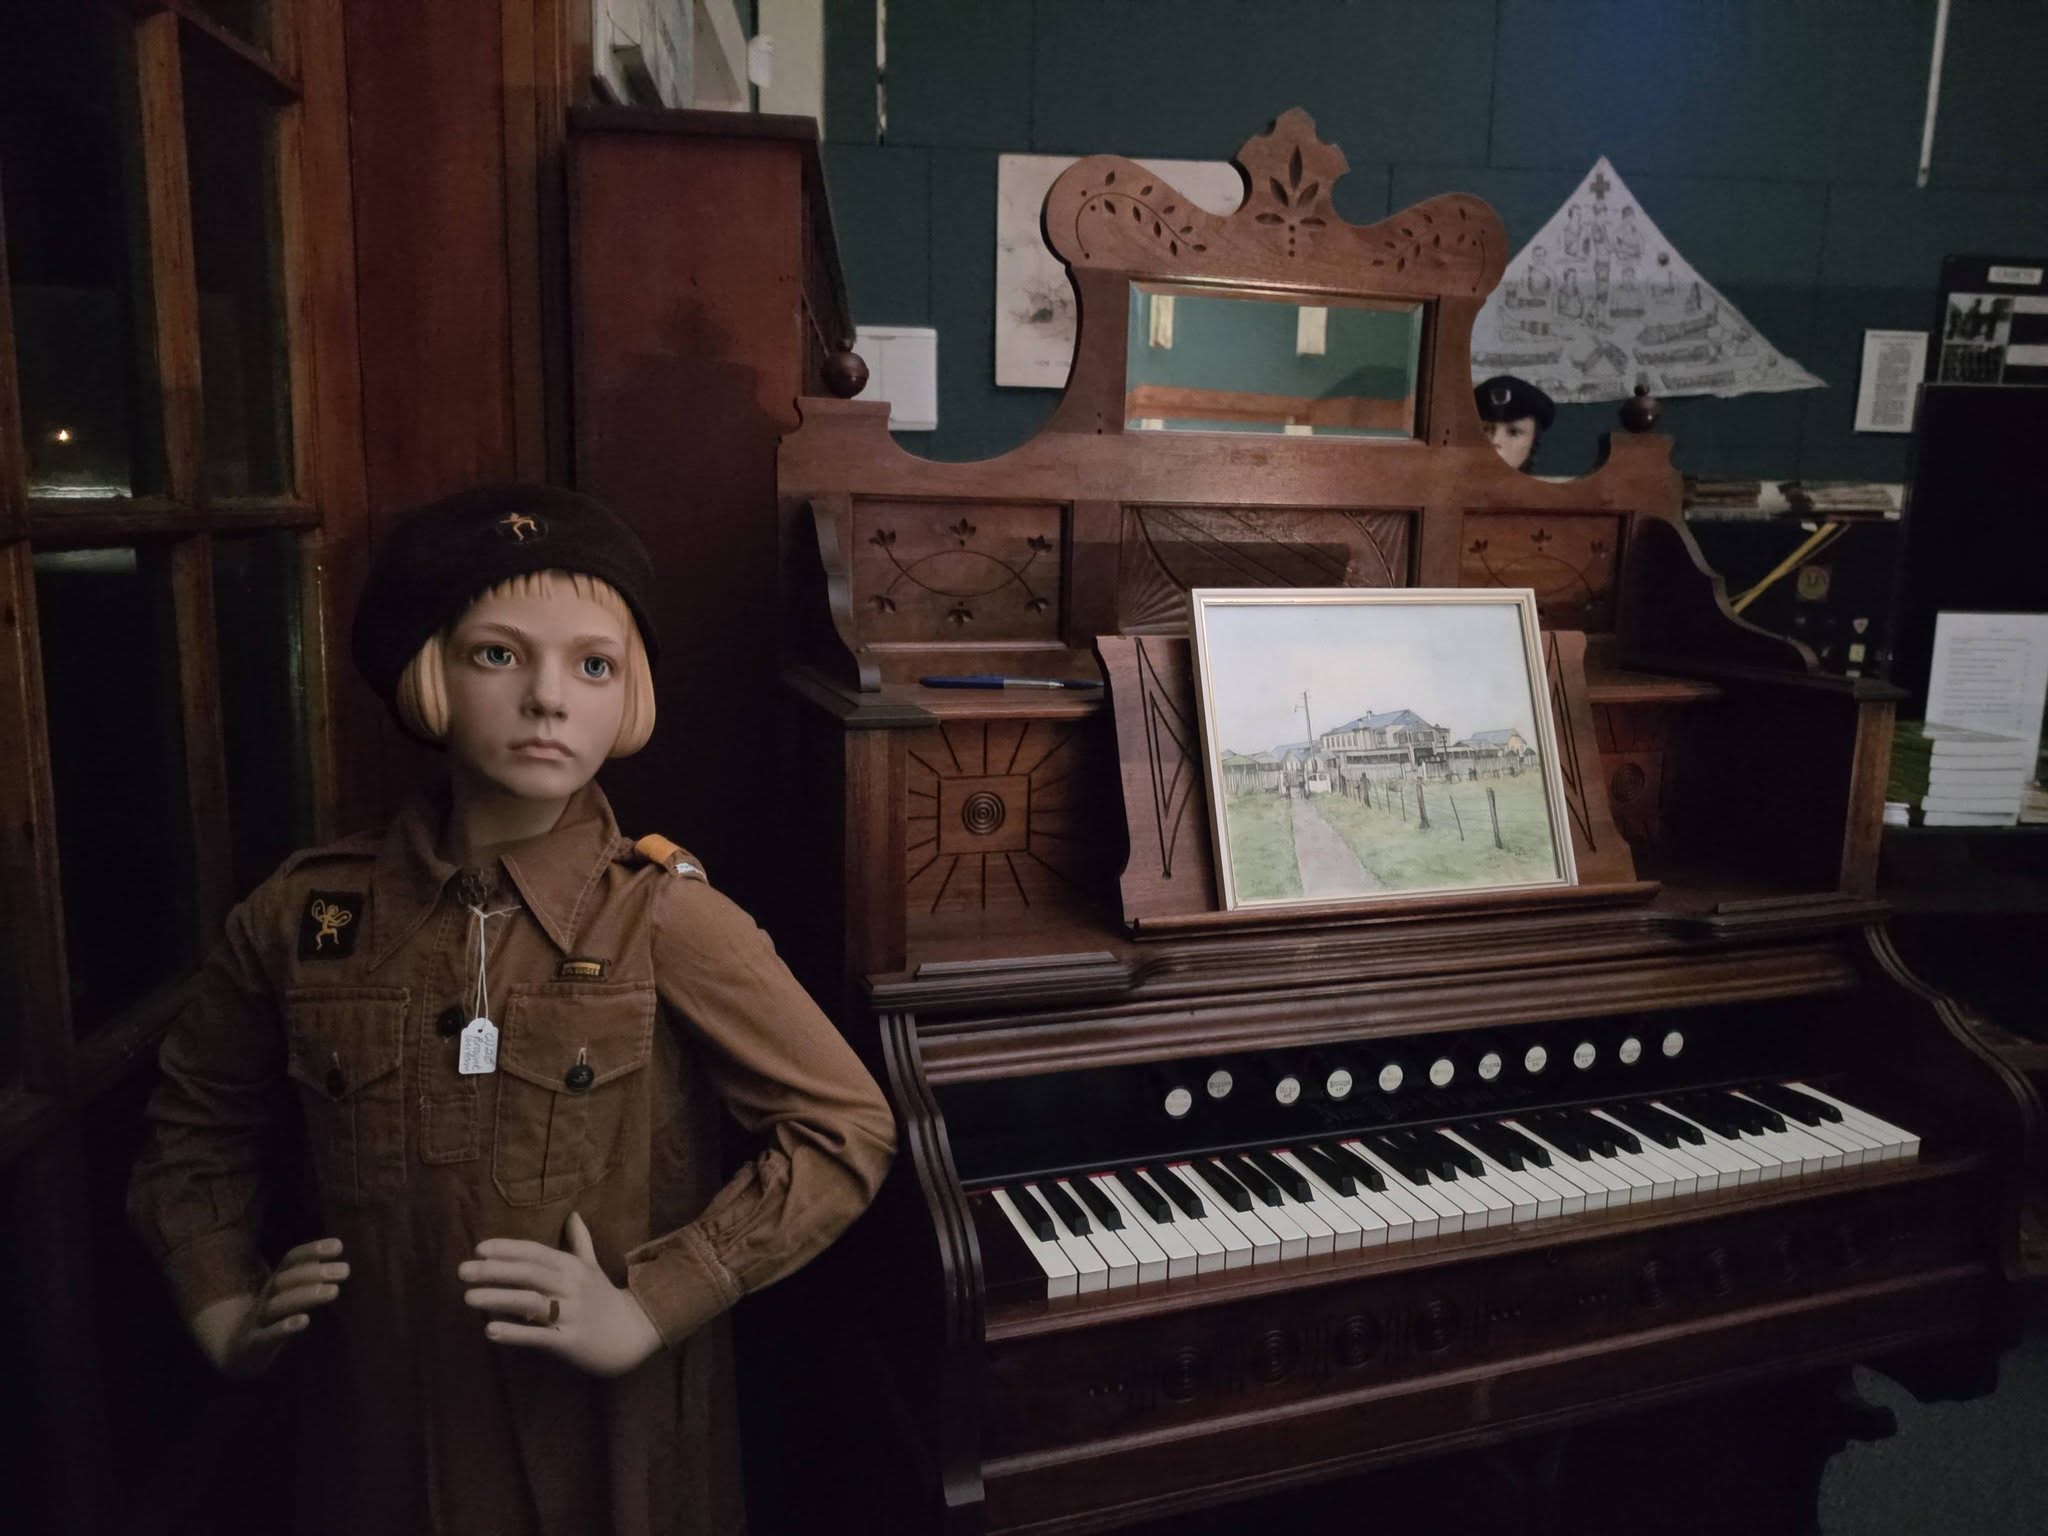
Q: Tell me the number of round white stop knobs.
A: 11